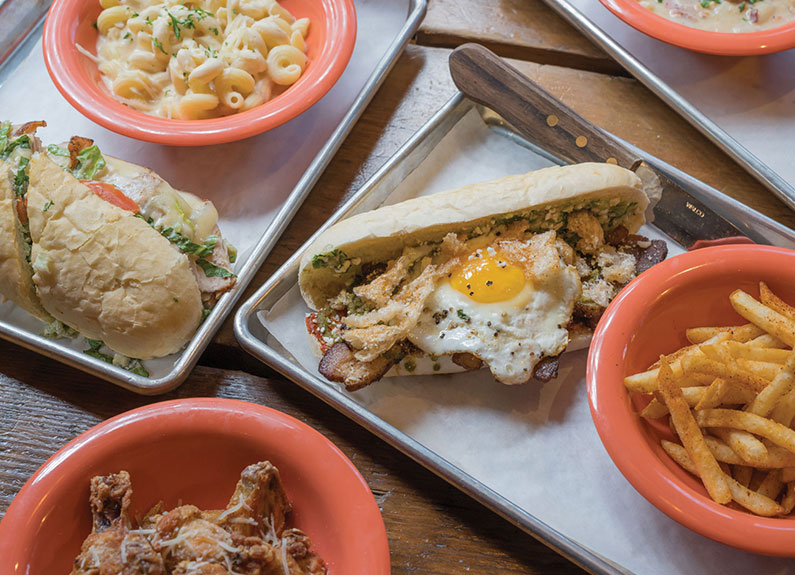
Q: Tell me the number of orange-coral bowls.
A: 4